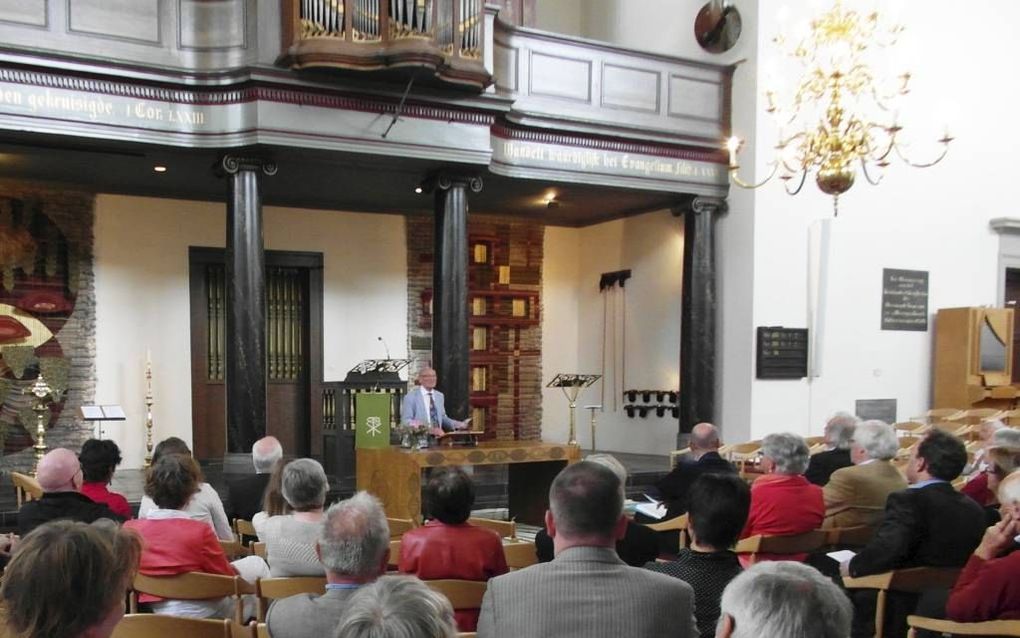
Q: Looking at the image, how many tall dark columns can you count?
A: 3